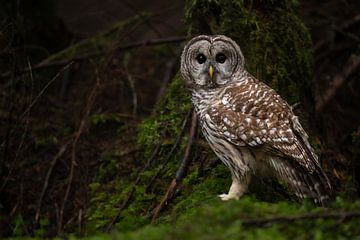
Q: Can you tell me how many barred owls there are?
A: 1